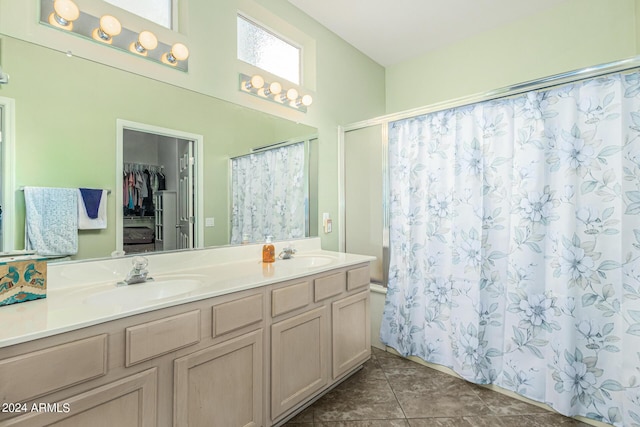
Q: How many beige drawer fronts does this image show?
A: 6